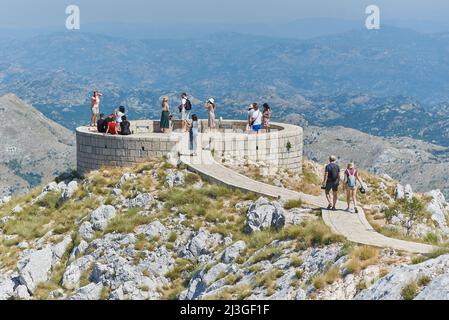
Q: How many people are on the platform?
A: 12